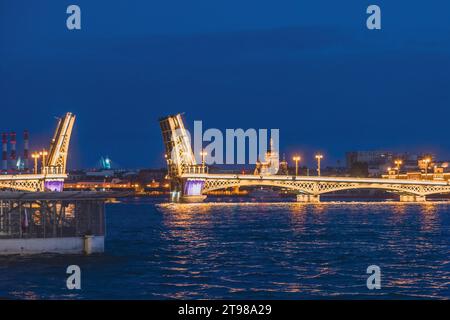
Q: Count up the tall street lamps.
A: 7